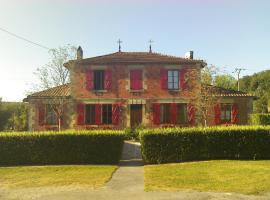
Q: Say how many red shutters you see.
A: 15